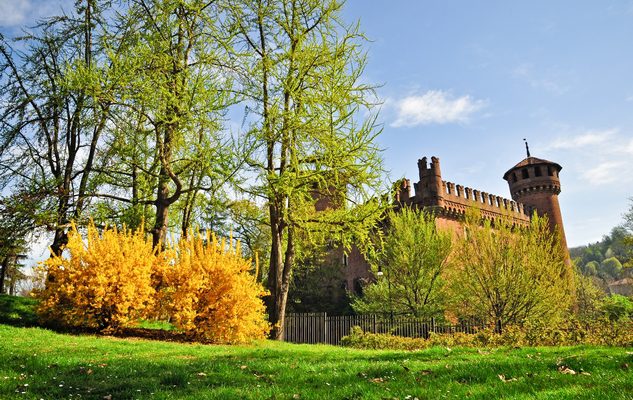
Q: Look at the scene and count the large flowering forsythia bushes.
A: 2